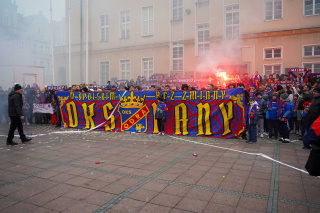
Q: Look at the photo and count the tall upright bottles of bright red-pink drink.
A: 0